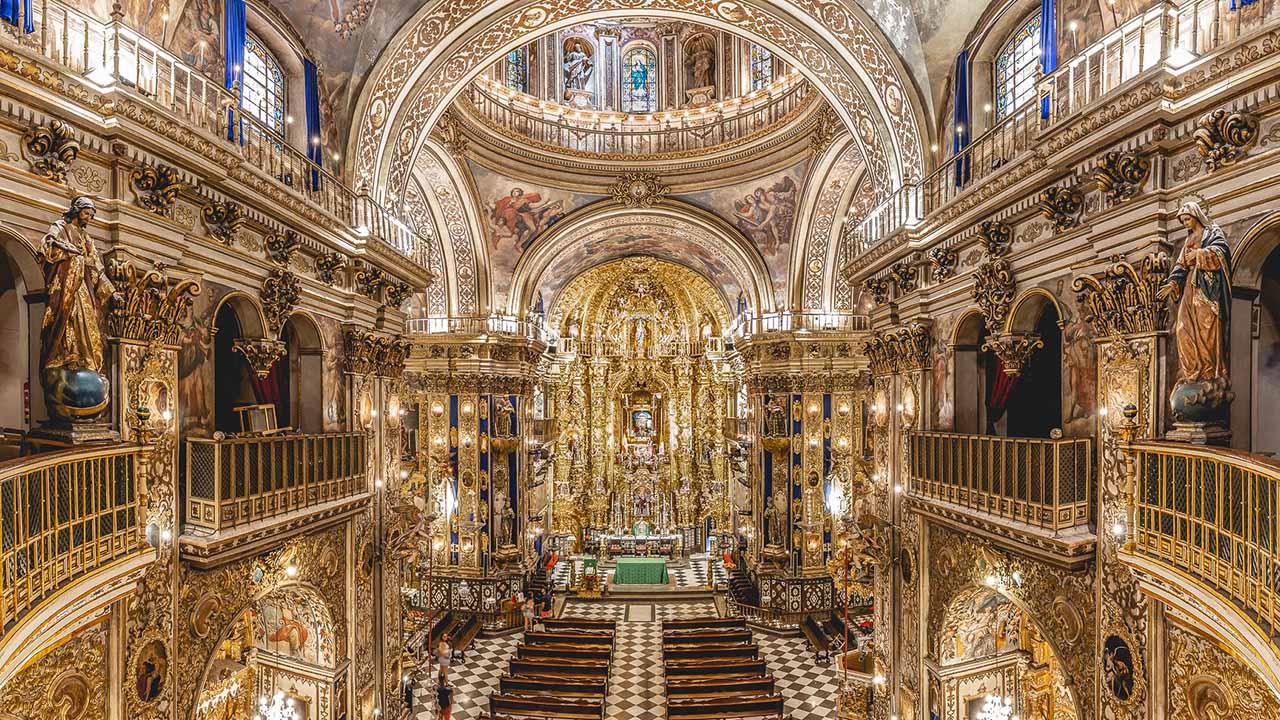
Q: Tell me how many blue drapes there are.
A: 6